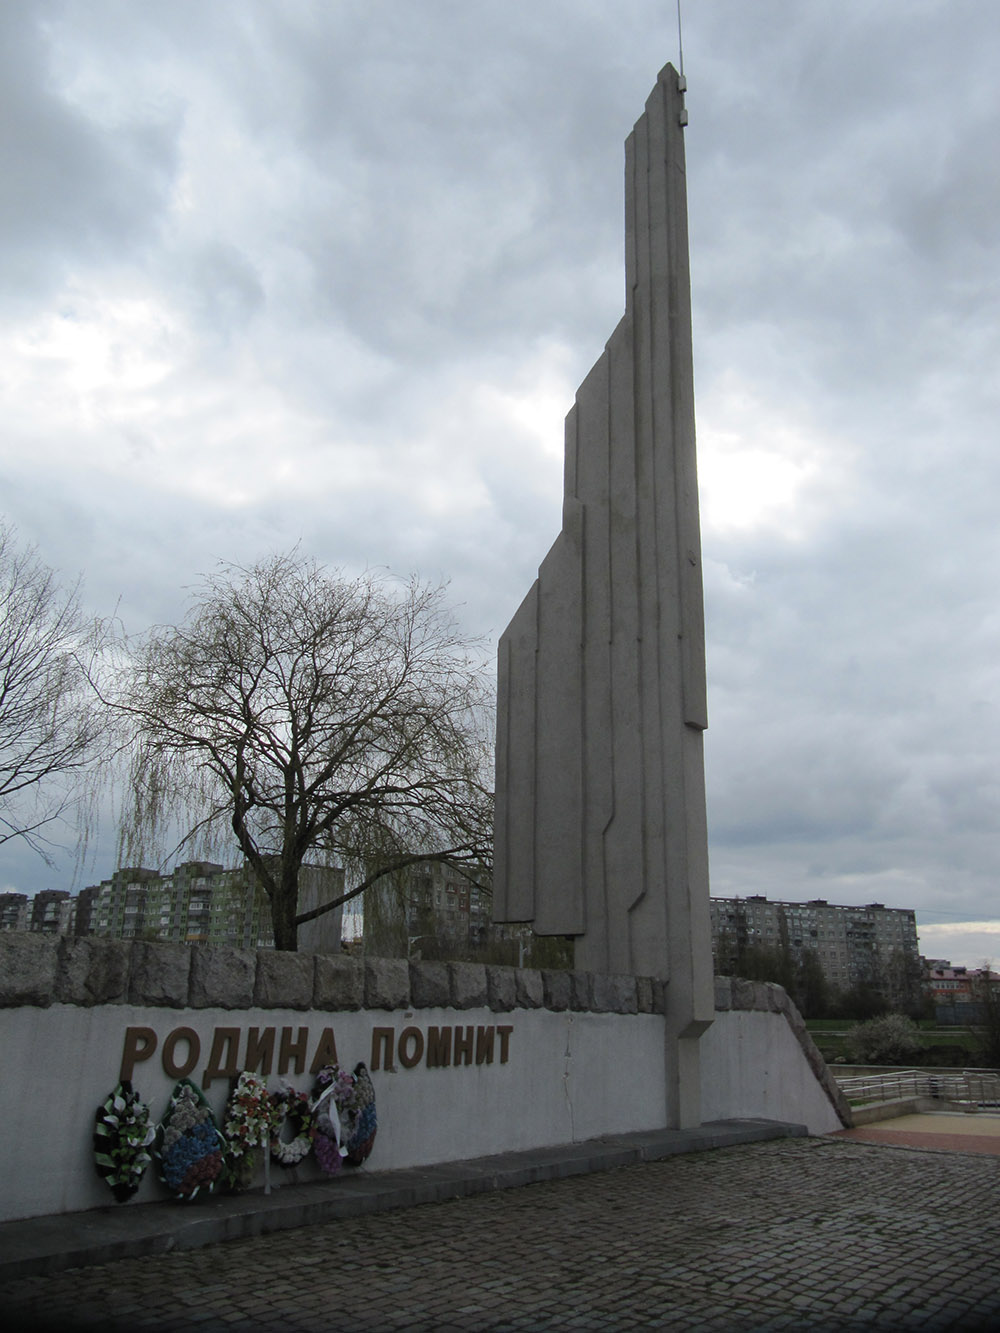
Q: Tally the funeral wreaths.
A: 6